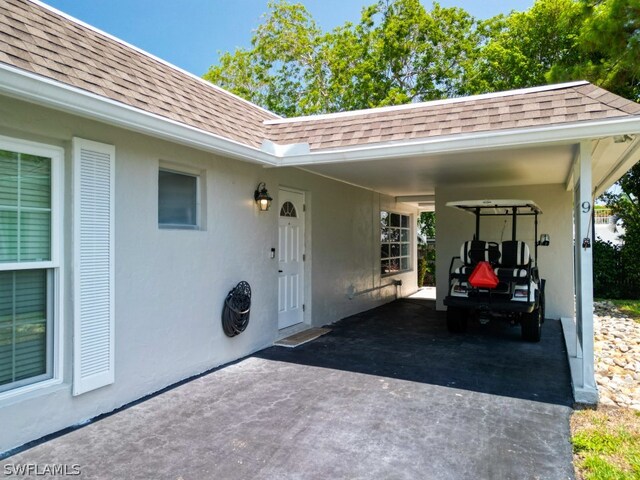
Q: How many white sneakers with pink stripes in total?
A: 0